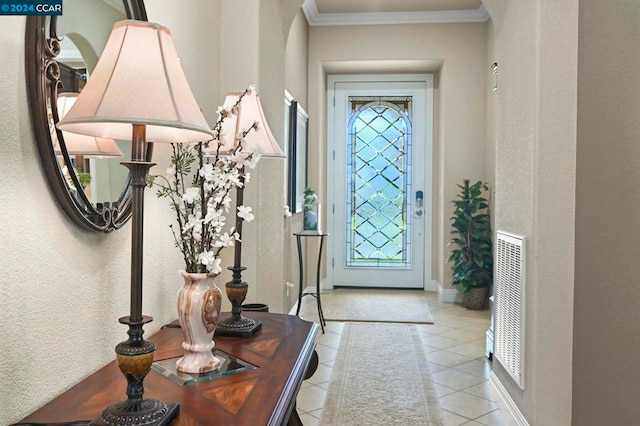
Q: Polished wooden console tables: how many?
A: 1